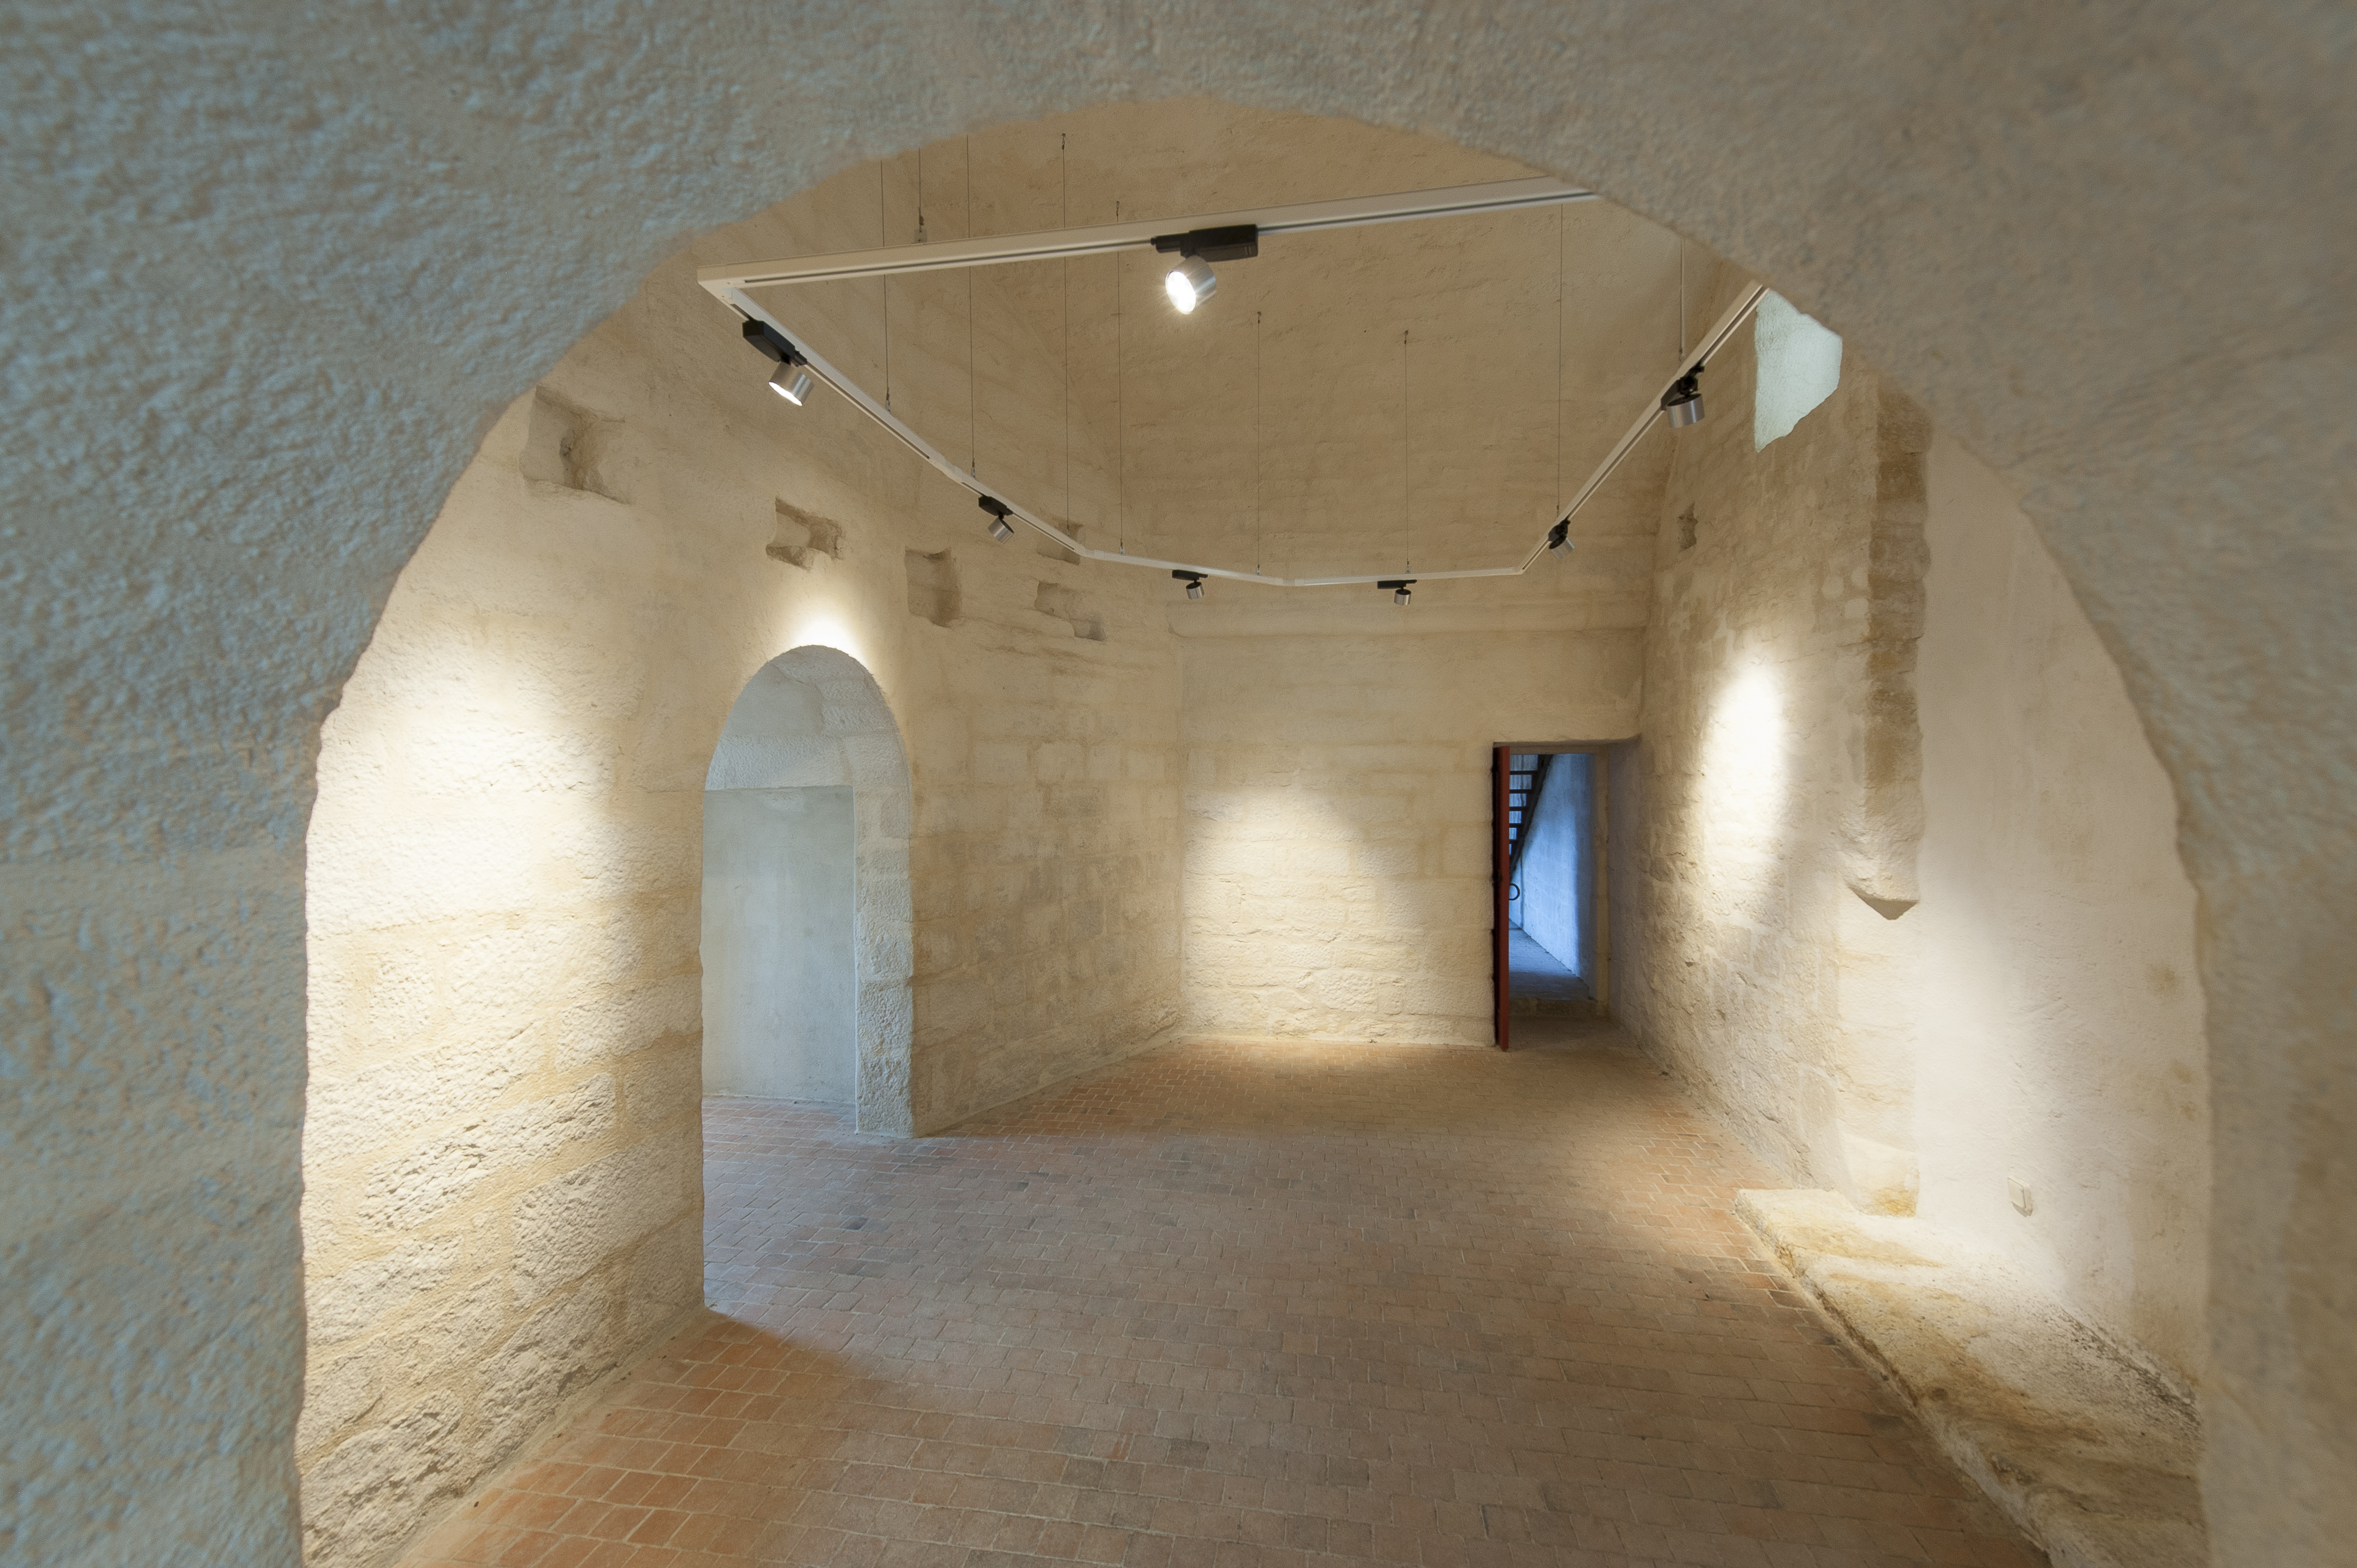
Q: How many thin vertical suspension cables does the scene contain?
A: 9